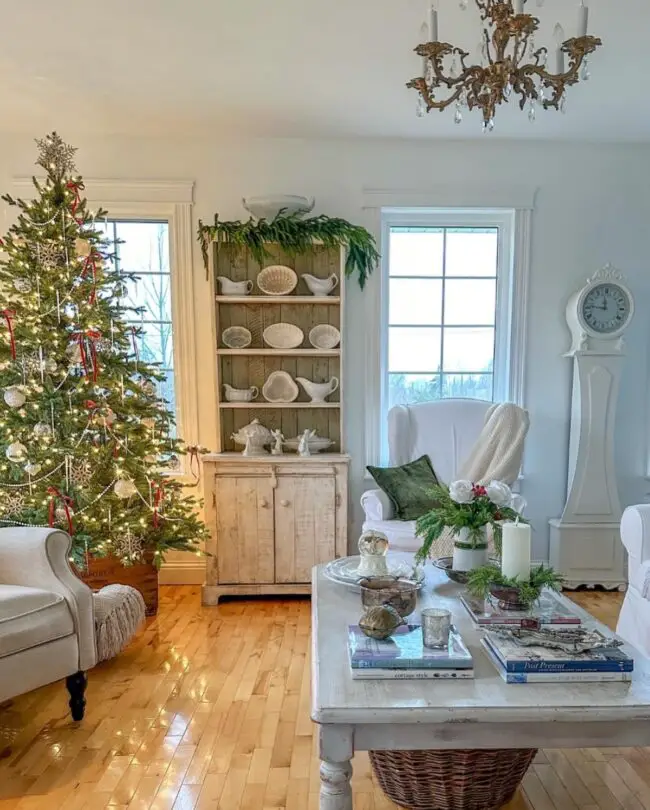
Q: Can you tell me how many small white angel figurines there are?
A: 3